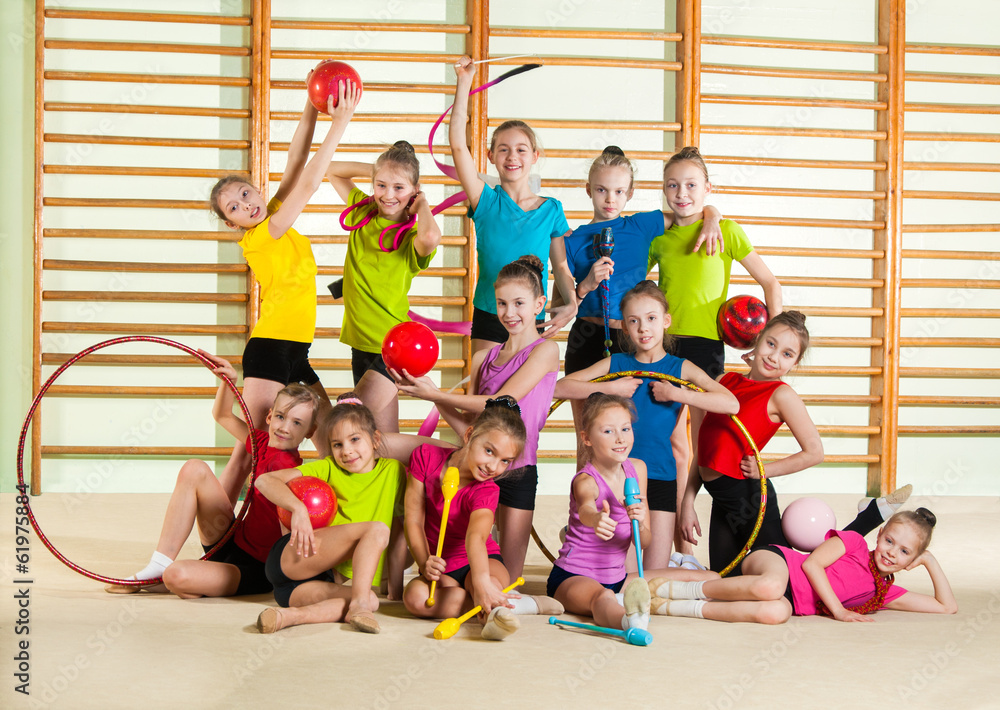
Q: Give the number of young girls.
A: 13